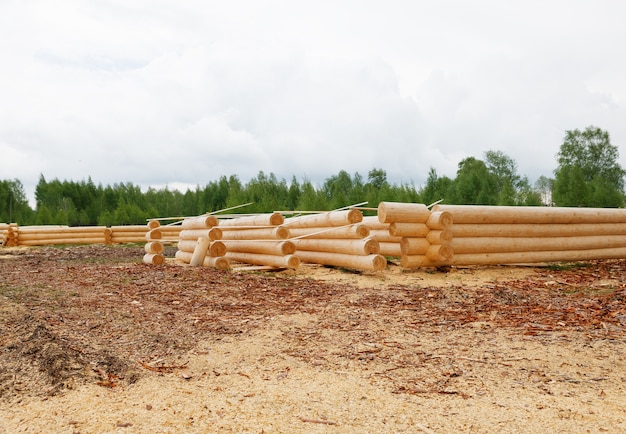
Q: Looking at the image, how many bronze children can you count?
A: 0